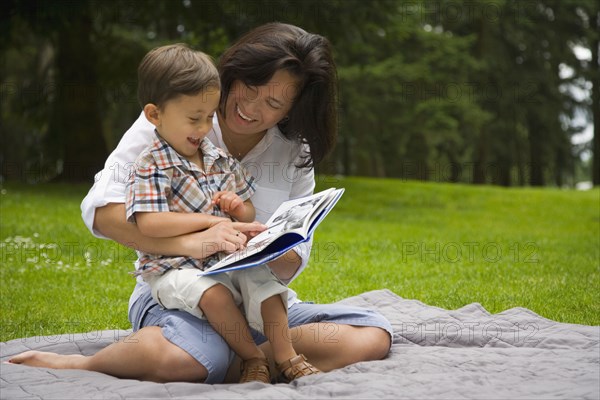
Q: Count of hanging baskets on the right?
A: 0